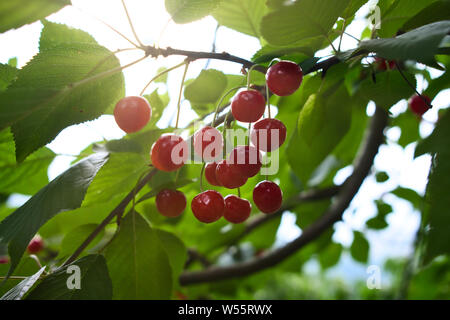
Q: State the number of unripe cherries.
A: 0